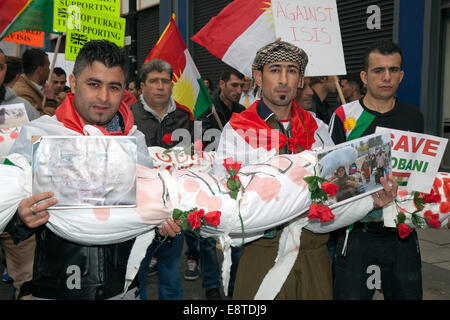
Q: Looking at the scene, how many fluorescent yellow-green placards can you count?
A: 2